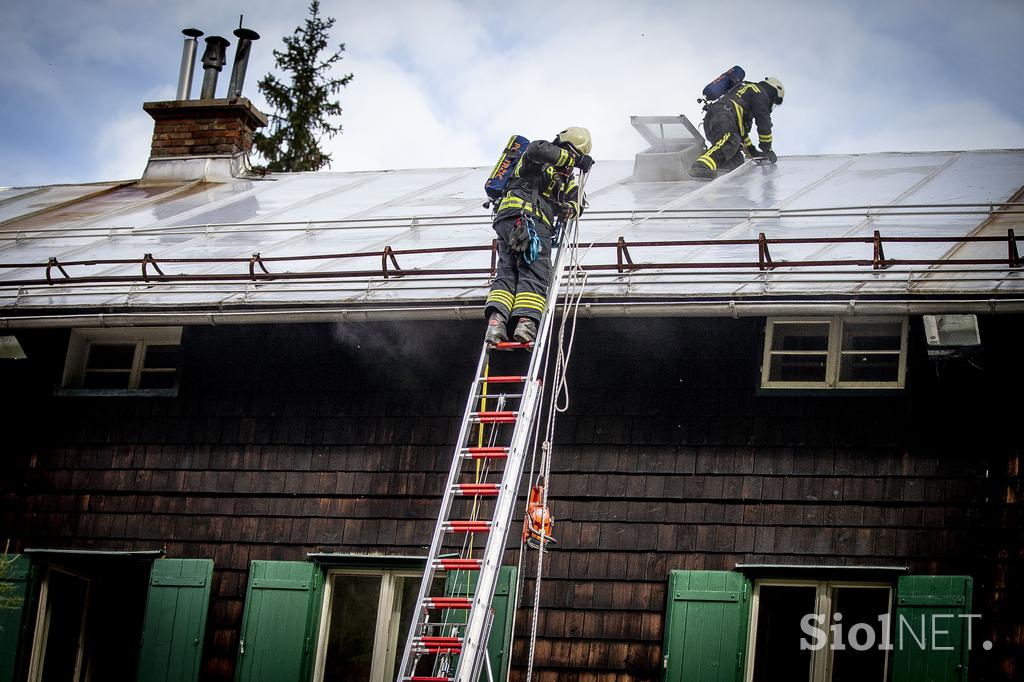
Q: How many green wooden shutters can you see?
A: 6